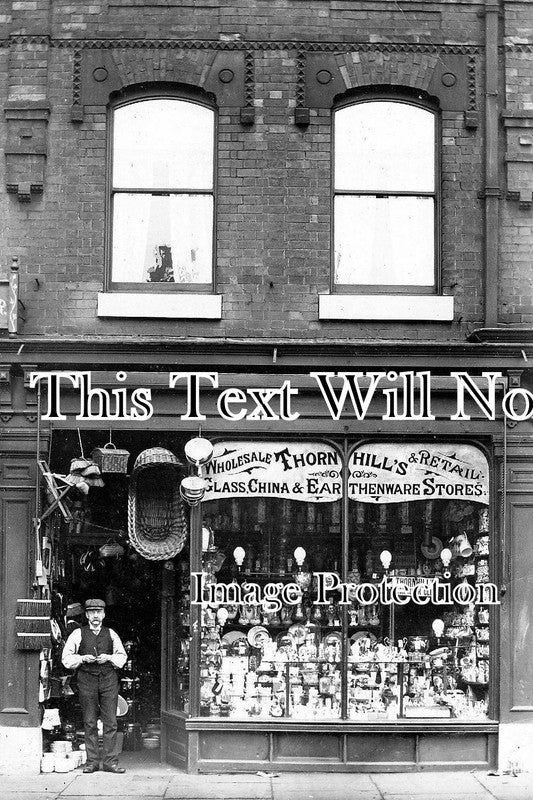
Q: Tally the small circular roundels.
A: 4